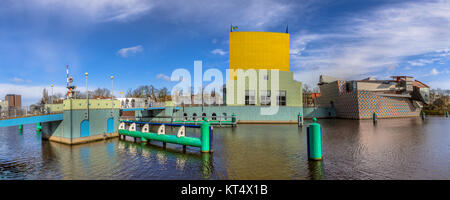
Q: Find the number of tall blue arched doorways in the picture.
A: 2